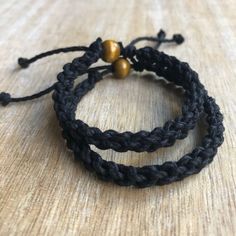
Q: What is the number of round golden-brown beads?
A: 2